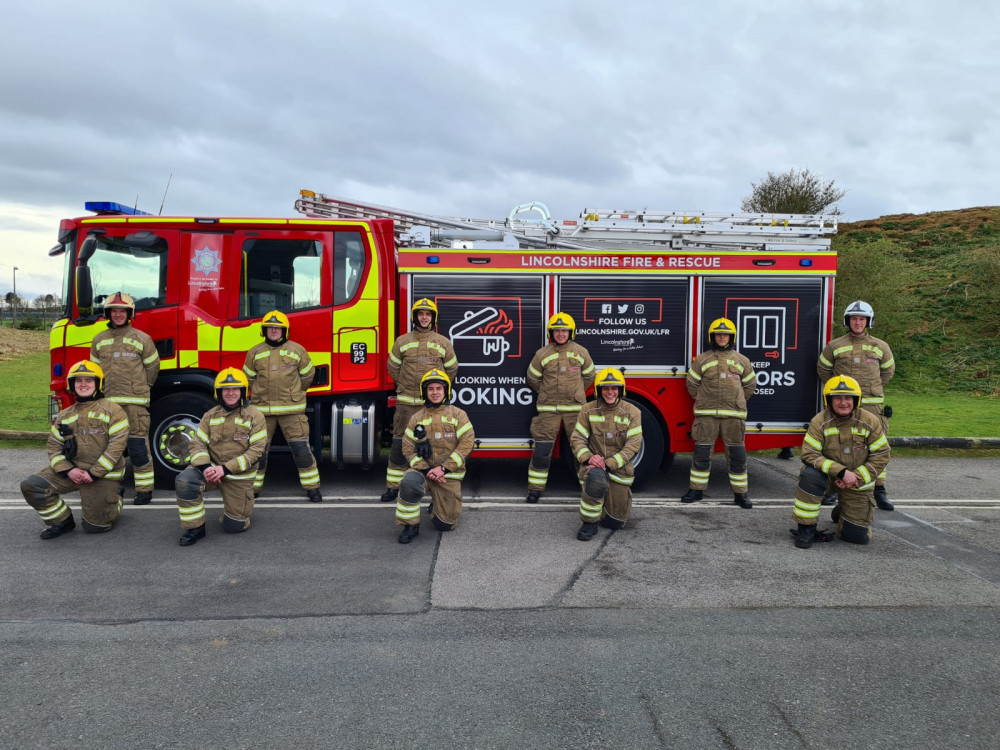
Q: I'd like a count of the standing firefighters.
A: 6